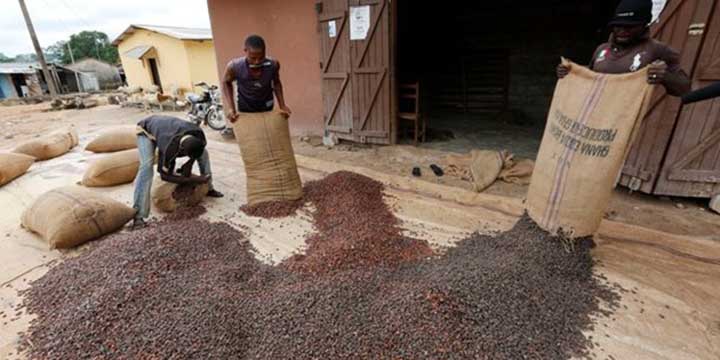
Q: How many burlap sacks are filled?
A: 5